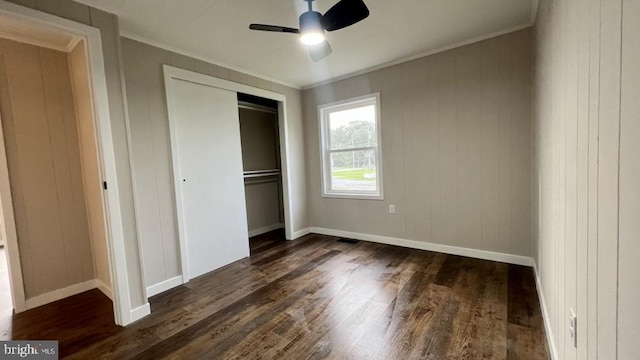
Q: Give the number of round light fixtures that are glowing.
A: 1